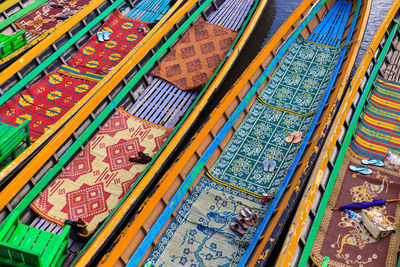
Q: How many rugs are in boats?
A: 10